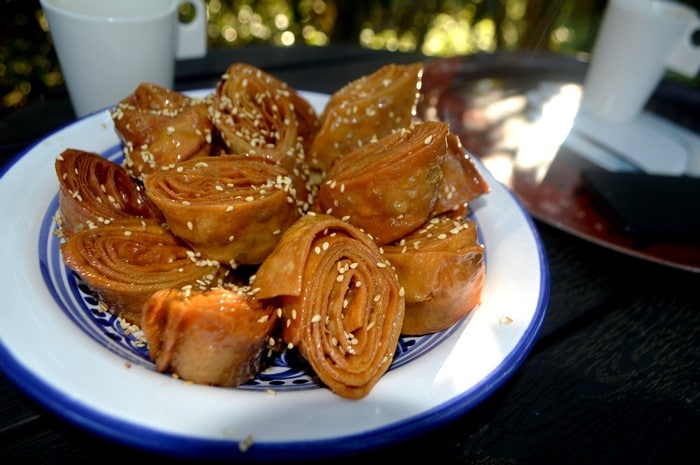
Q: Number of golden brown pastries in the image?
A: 11